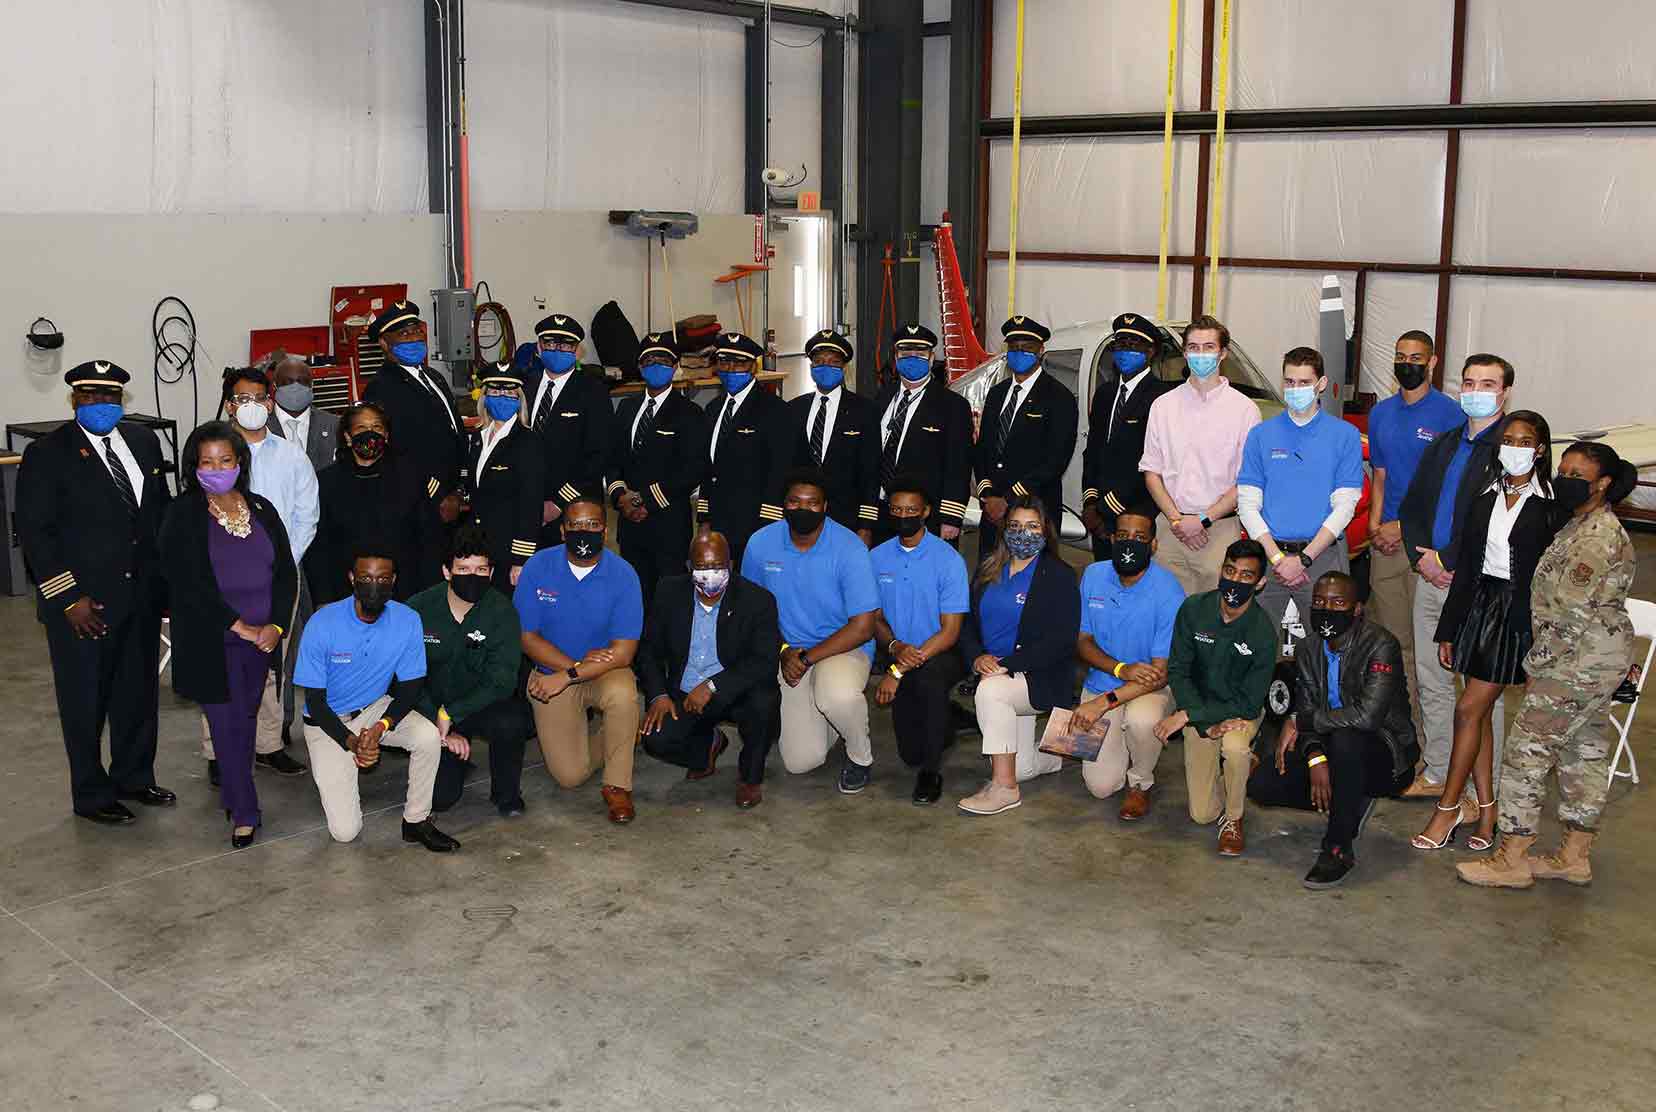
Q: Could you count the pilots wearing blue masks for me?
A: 10